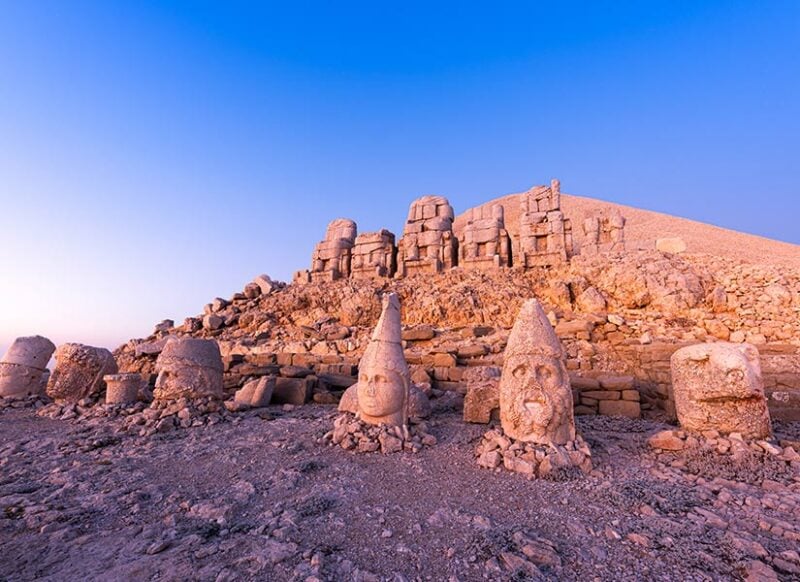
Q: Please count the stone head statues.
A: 6